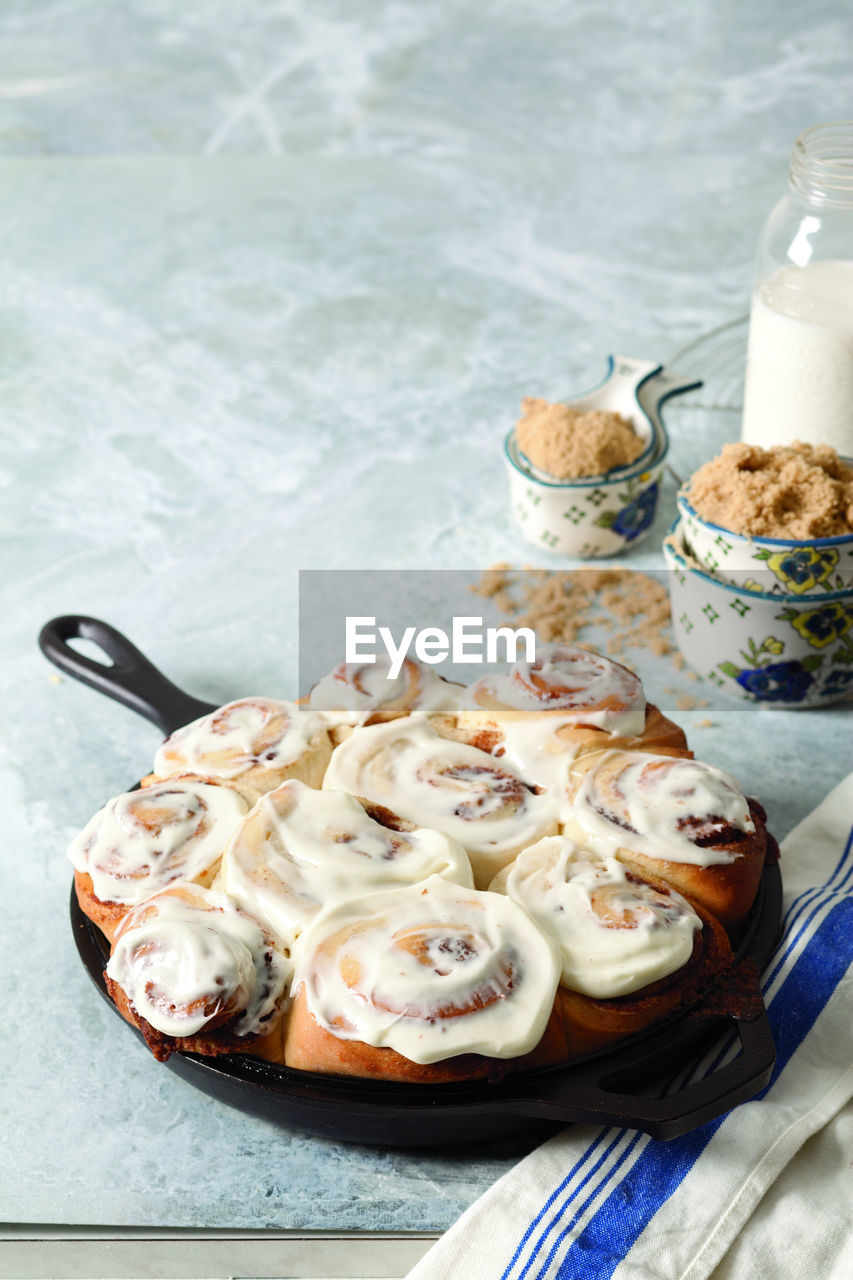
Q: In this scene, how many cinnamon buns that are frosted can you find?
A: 10